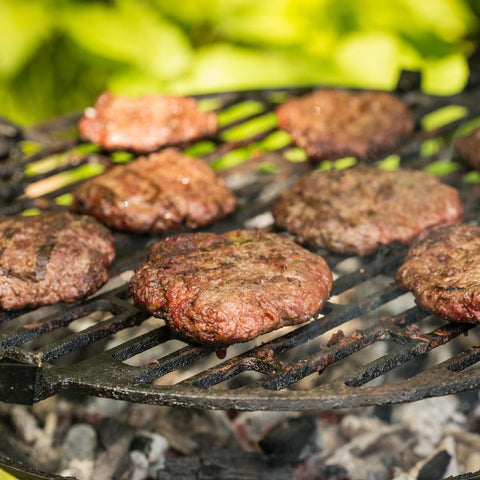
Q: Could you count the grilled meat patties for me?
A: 8